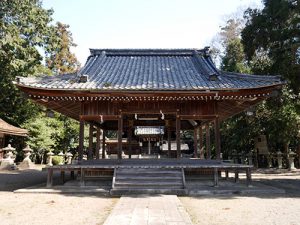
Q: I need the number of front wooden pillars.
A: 4